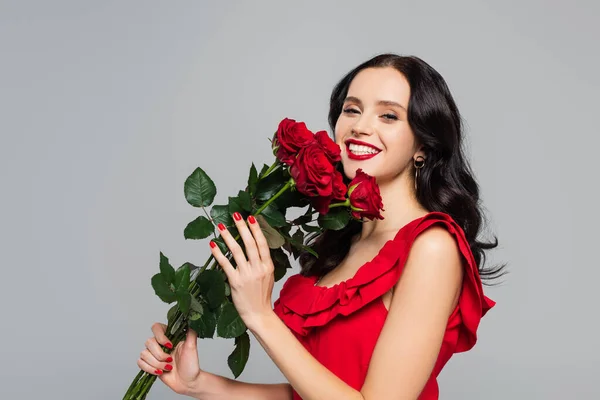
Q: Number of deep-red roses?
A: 5